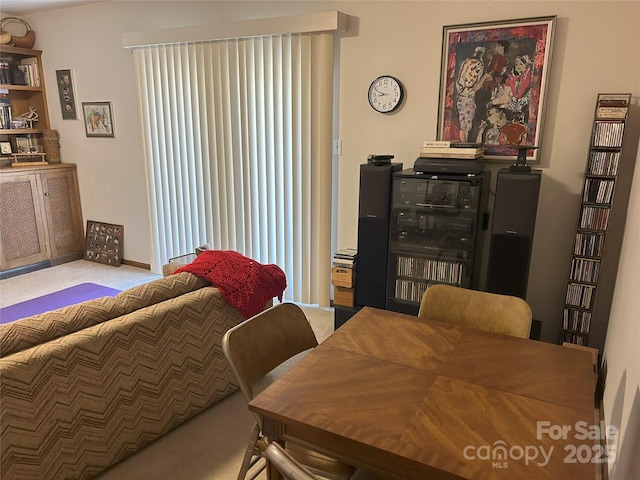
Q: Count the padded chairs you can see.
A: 3